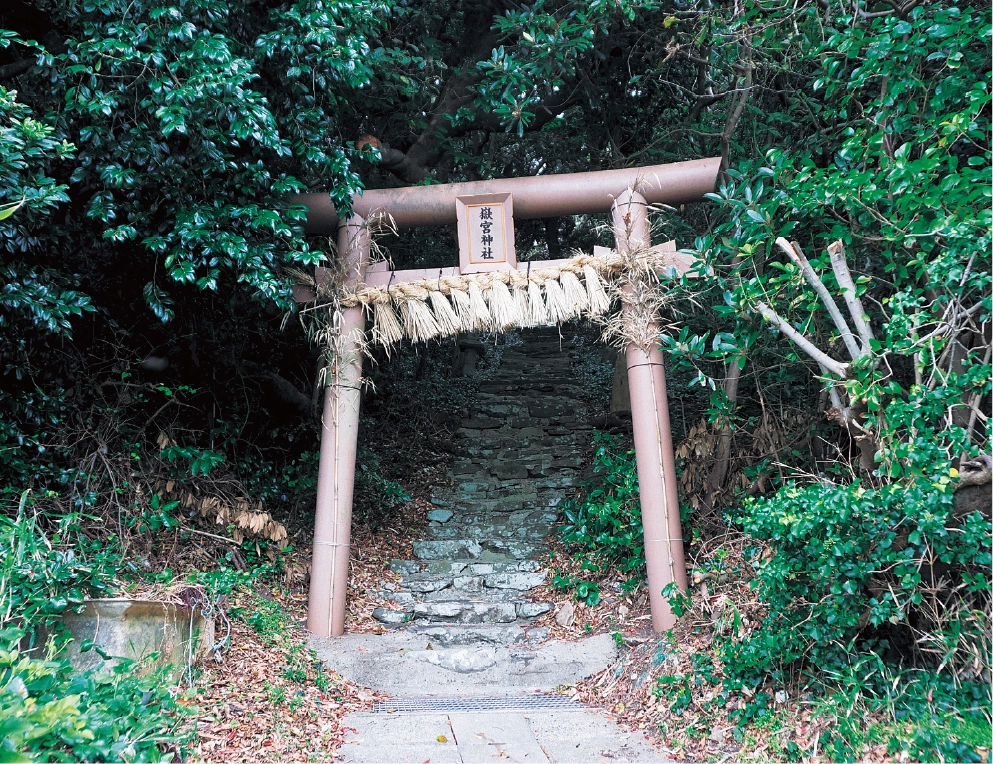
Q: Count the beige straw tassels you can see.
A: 11